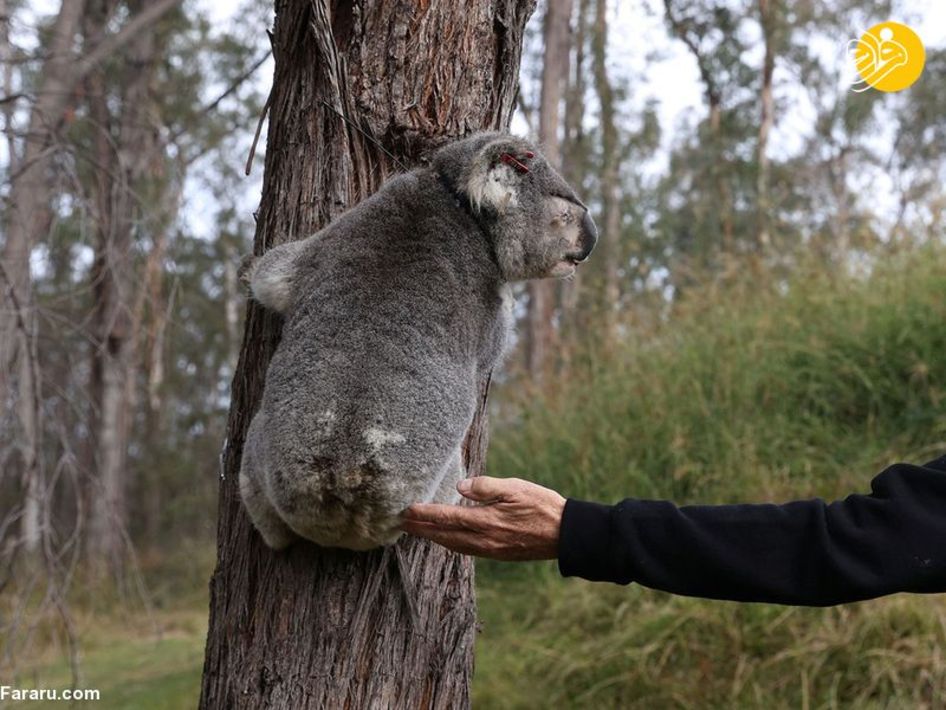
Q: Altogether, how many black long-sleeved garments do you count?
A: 1